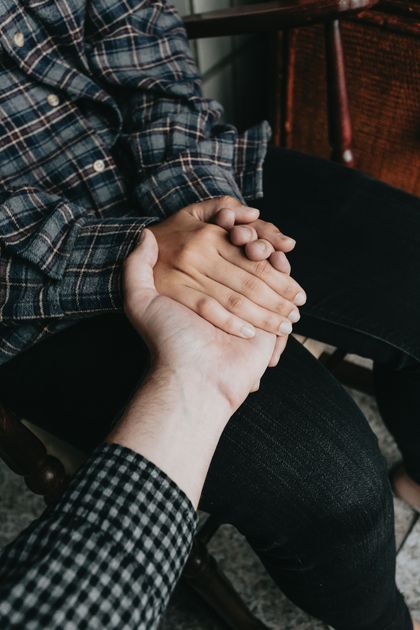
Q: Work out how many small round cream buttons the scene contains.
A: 3